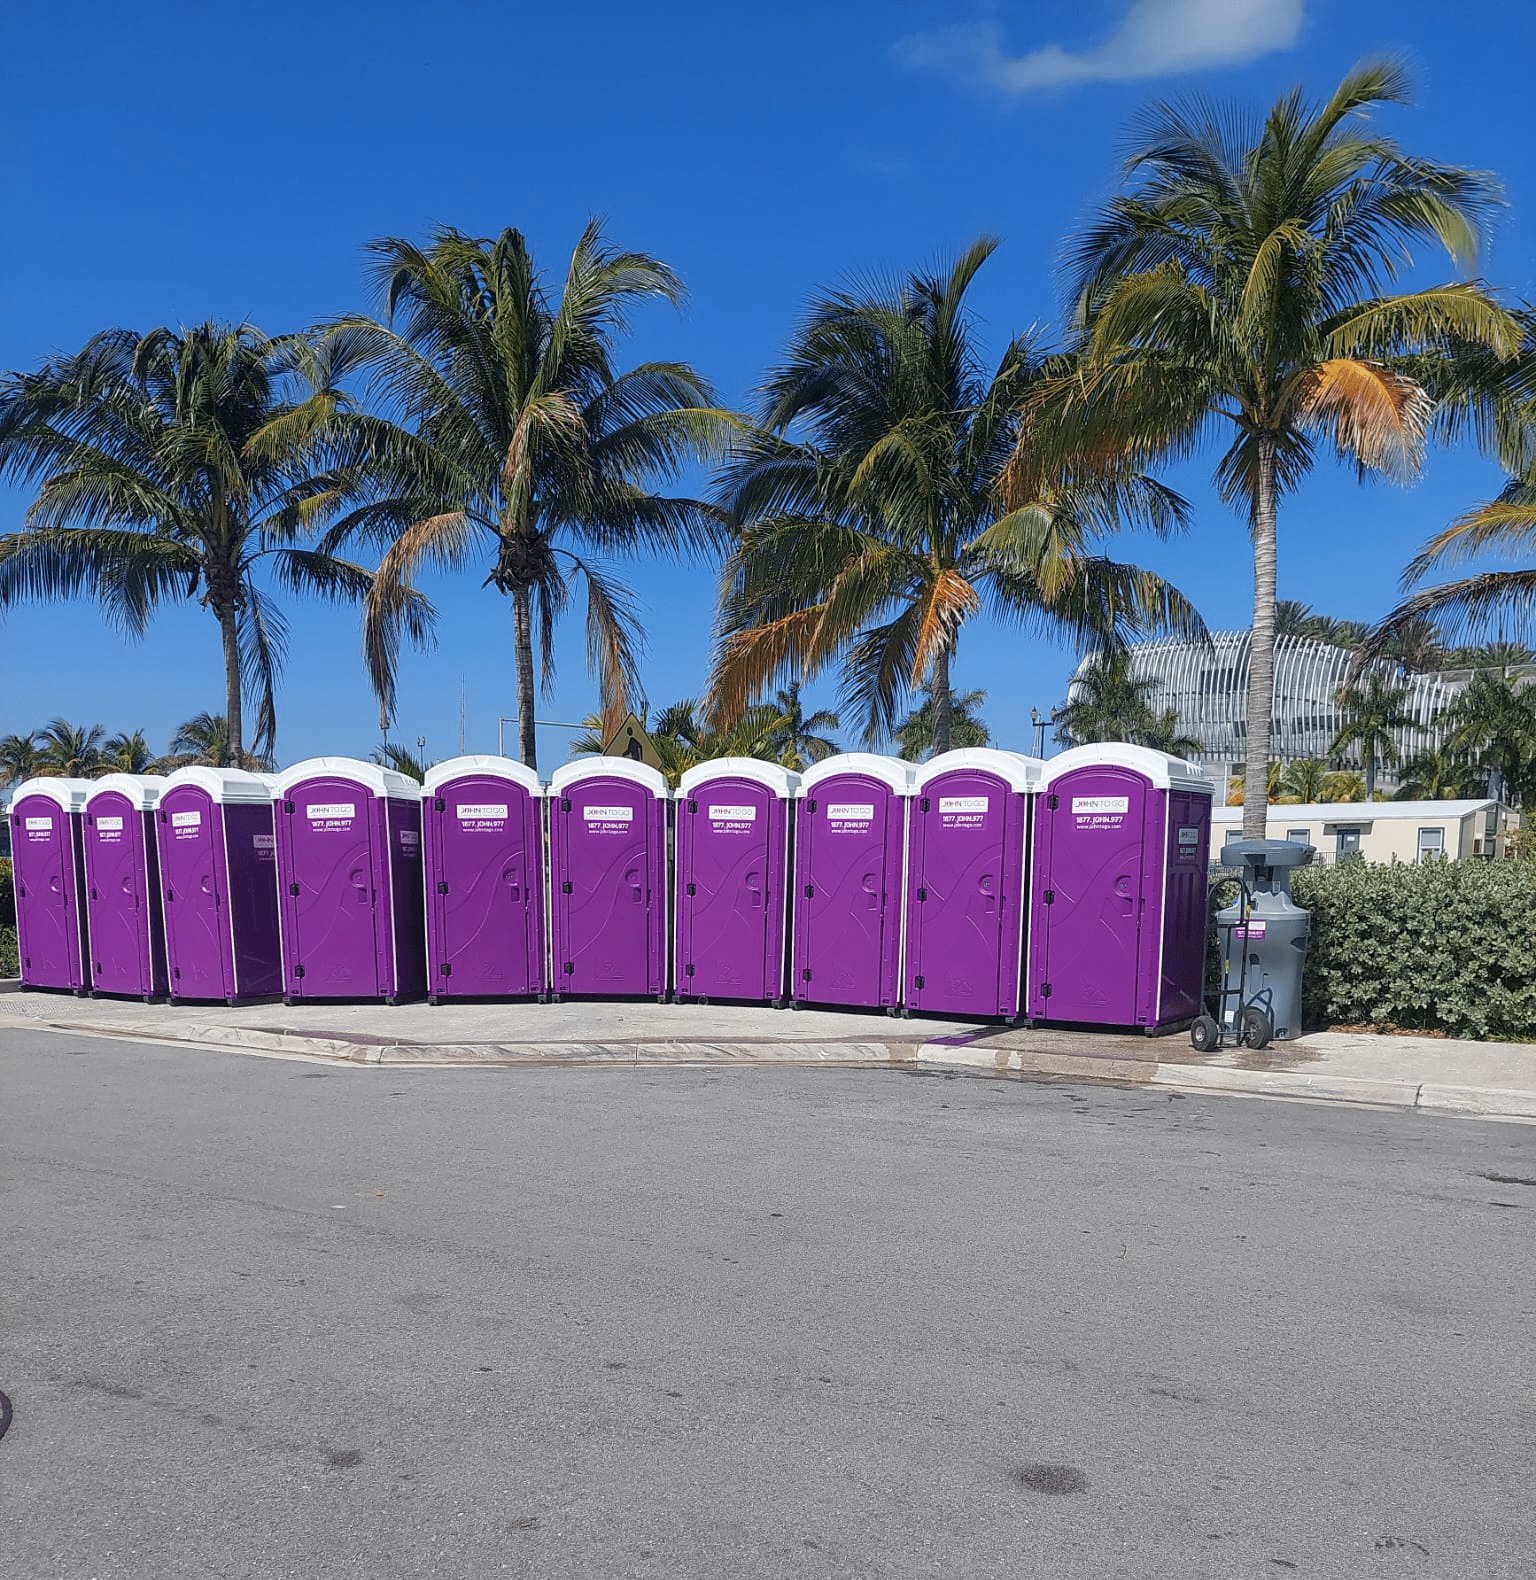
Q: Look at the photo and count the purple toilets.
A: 10